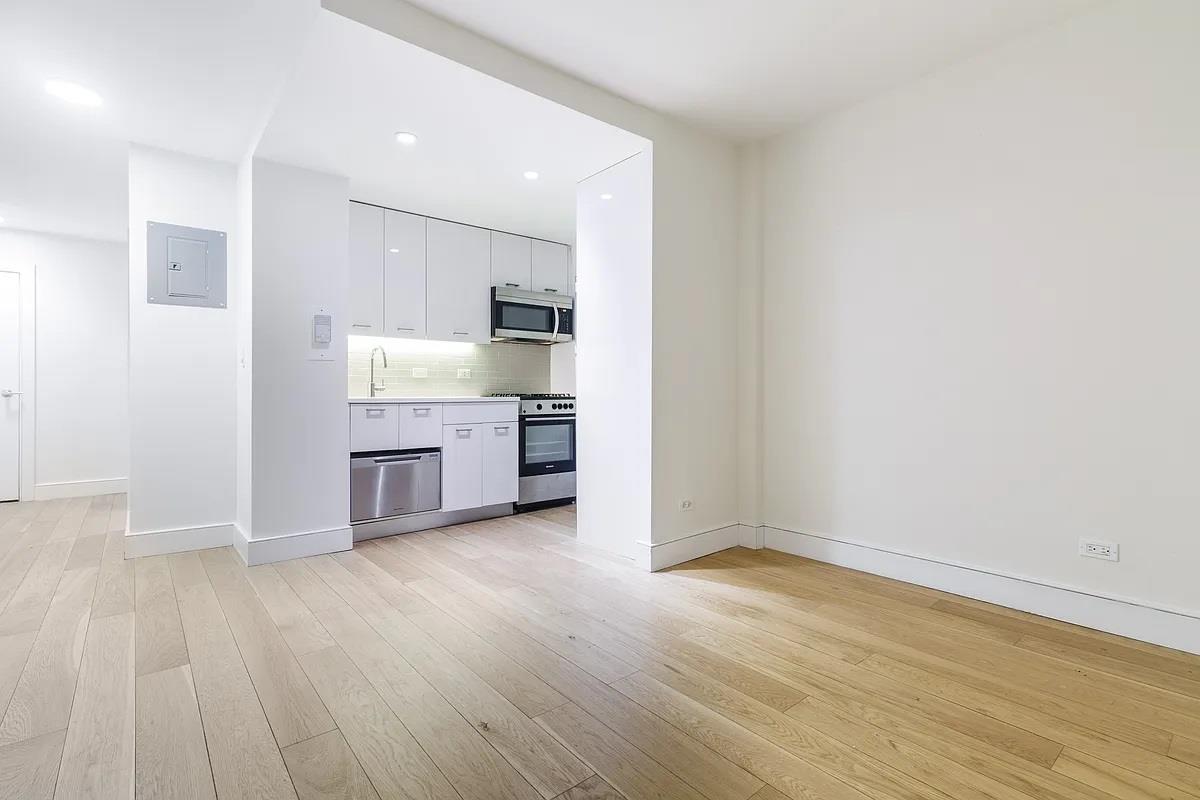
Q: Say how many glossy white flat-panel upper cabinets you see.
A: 5